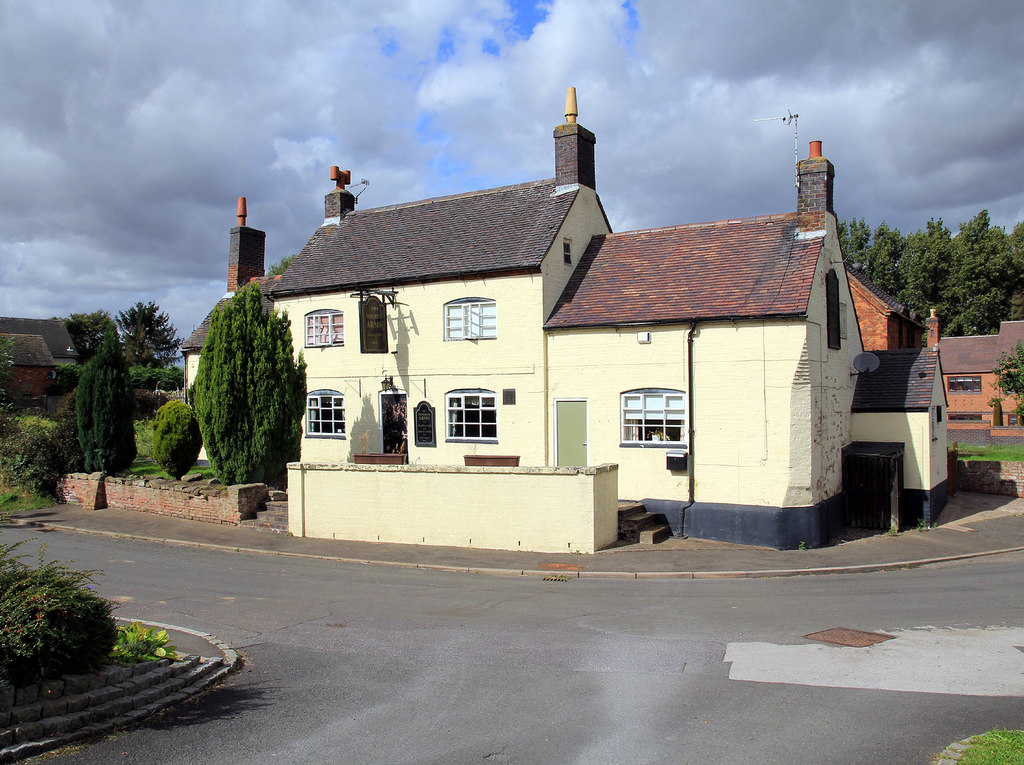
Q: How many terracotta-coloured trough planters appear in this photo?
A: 2